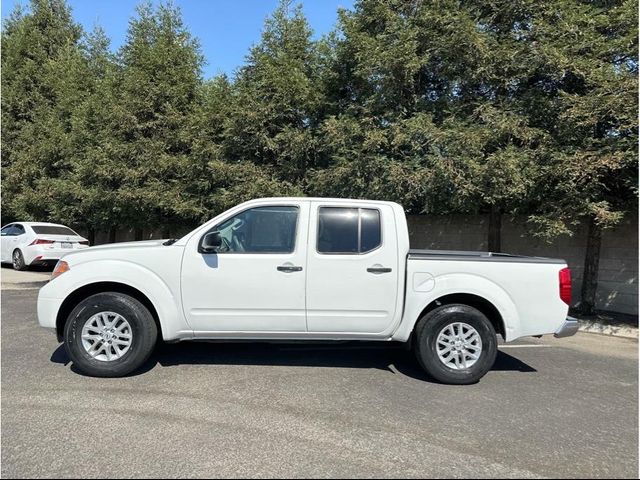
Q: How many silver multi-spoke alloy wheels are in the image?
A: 2